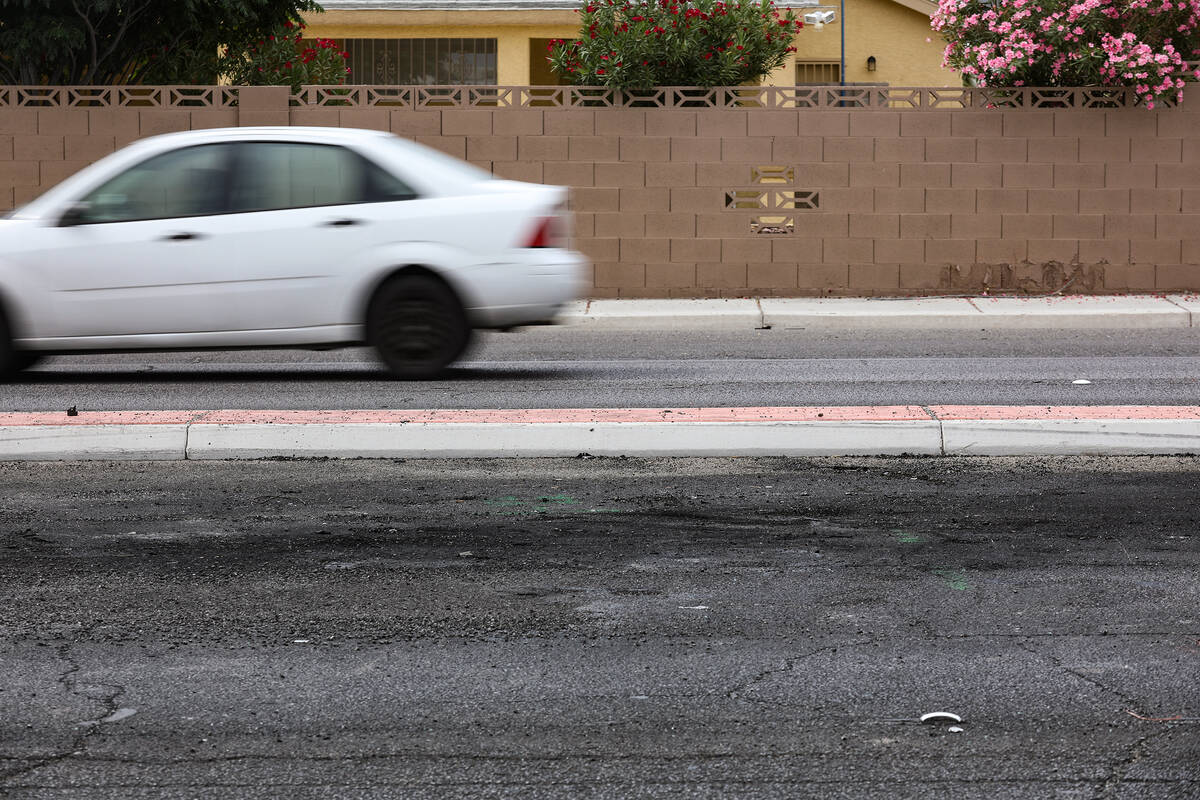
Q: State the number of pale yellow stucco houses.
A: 1